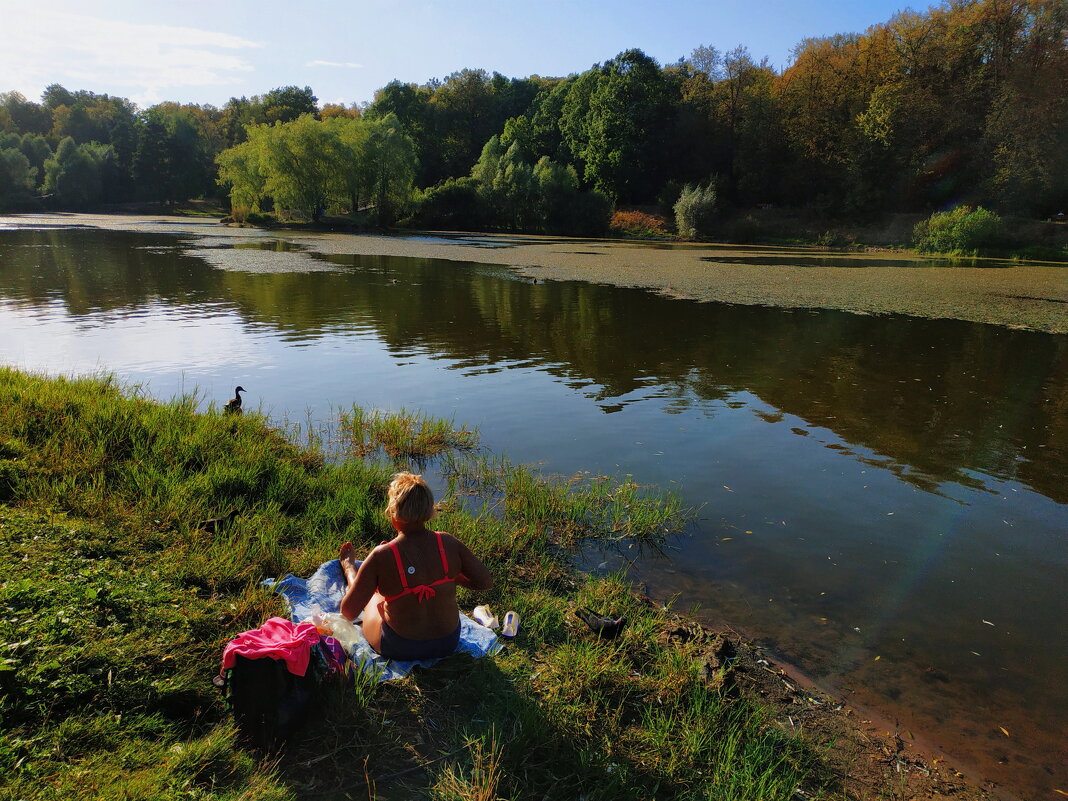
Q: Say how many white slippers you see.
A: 2